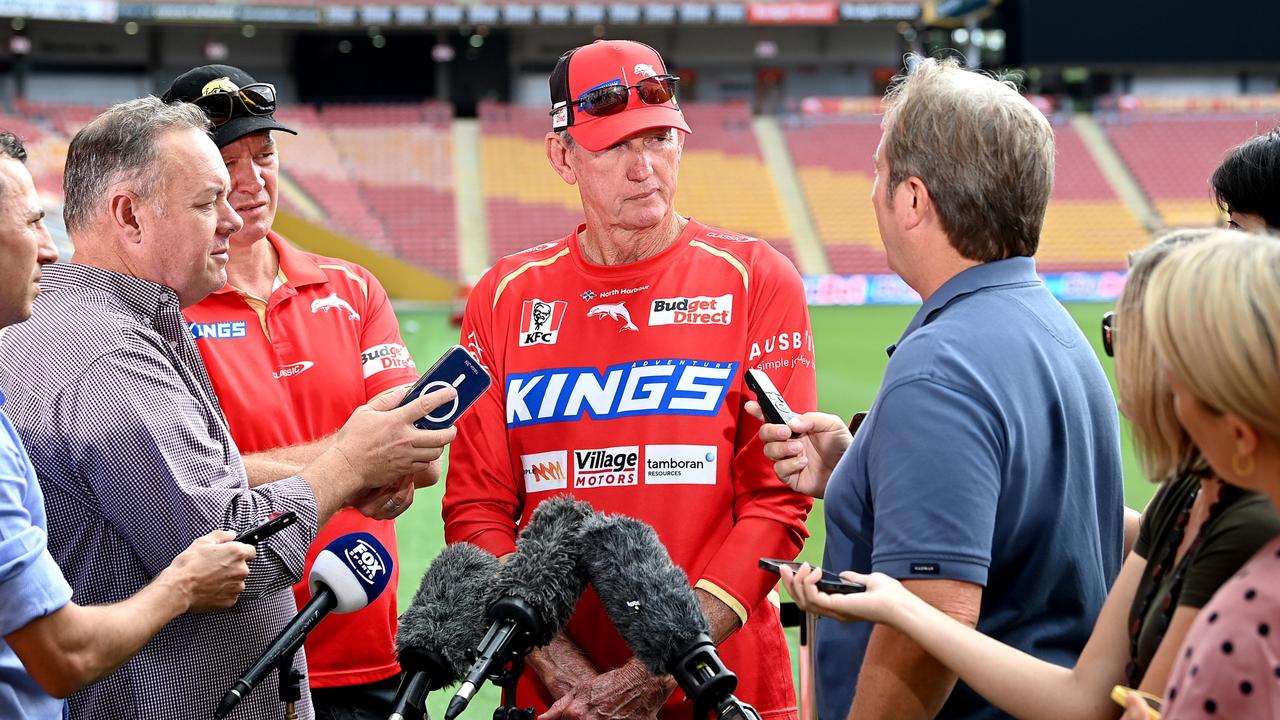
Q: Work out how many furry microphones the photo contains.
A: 3